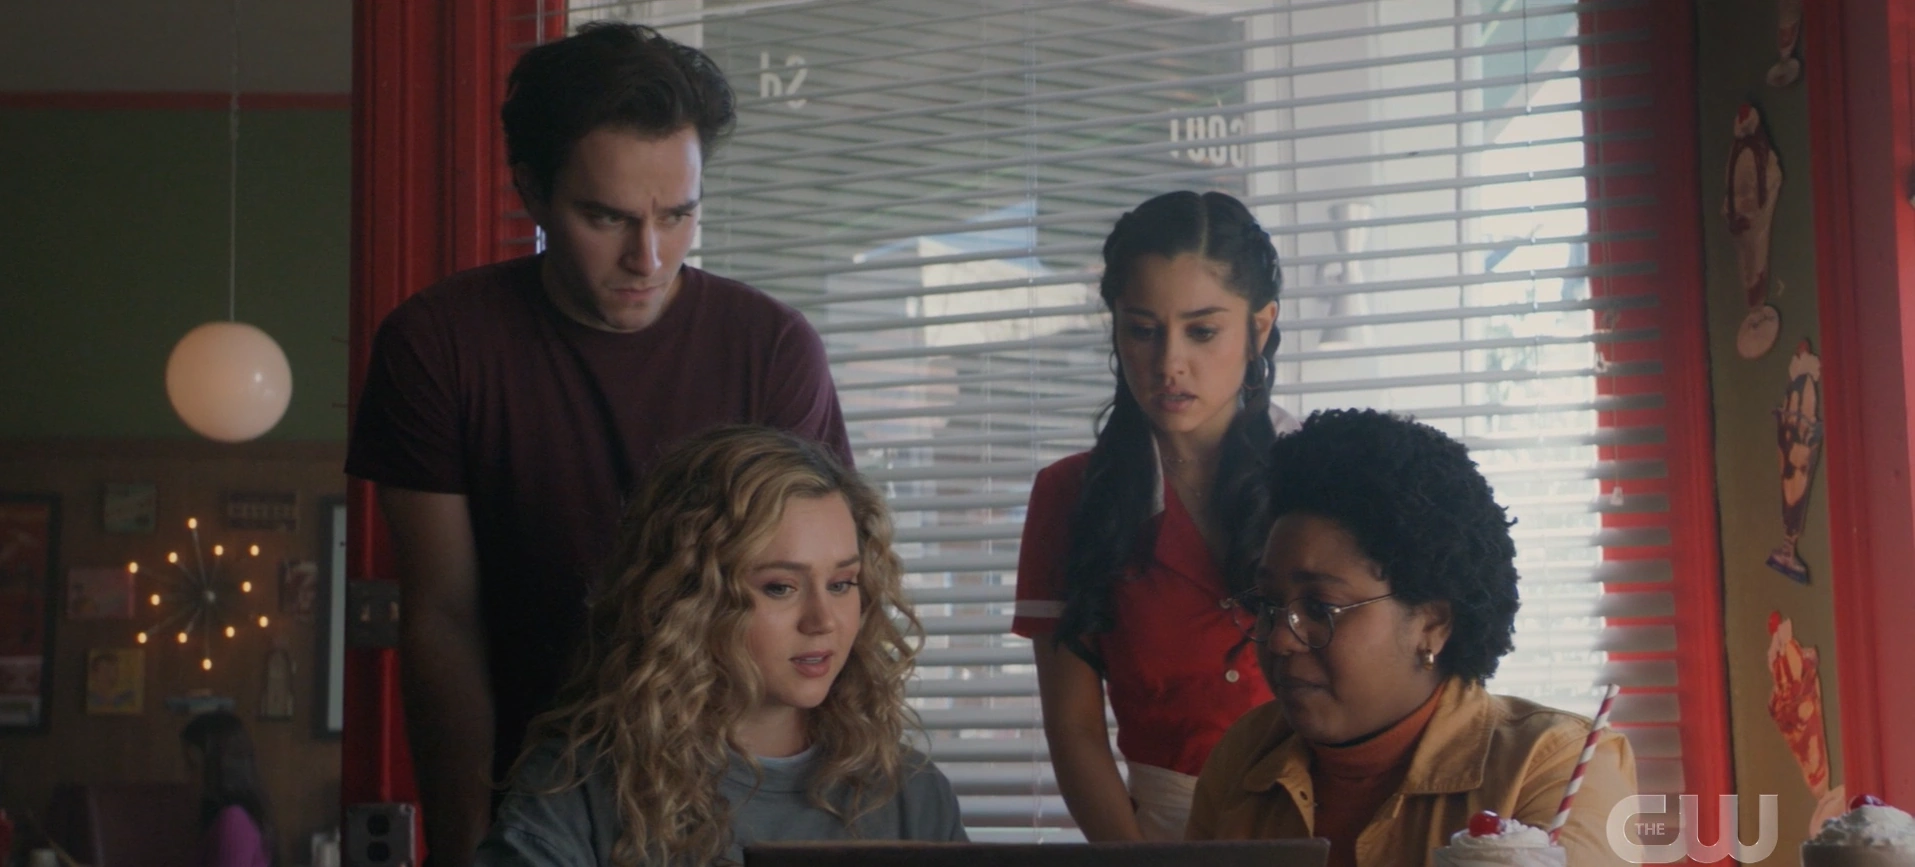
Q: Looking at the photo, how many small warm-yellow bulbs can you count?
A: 12